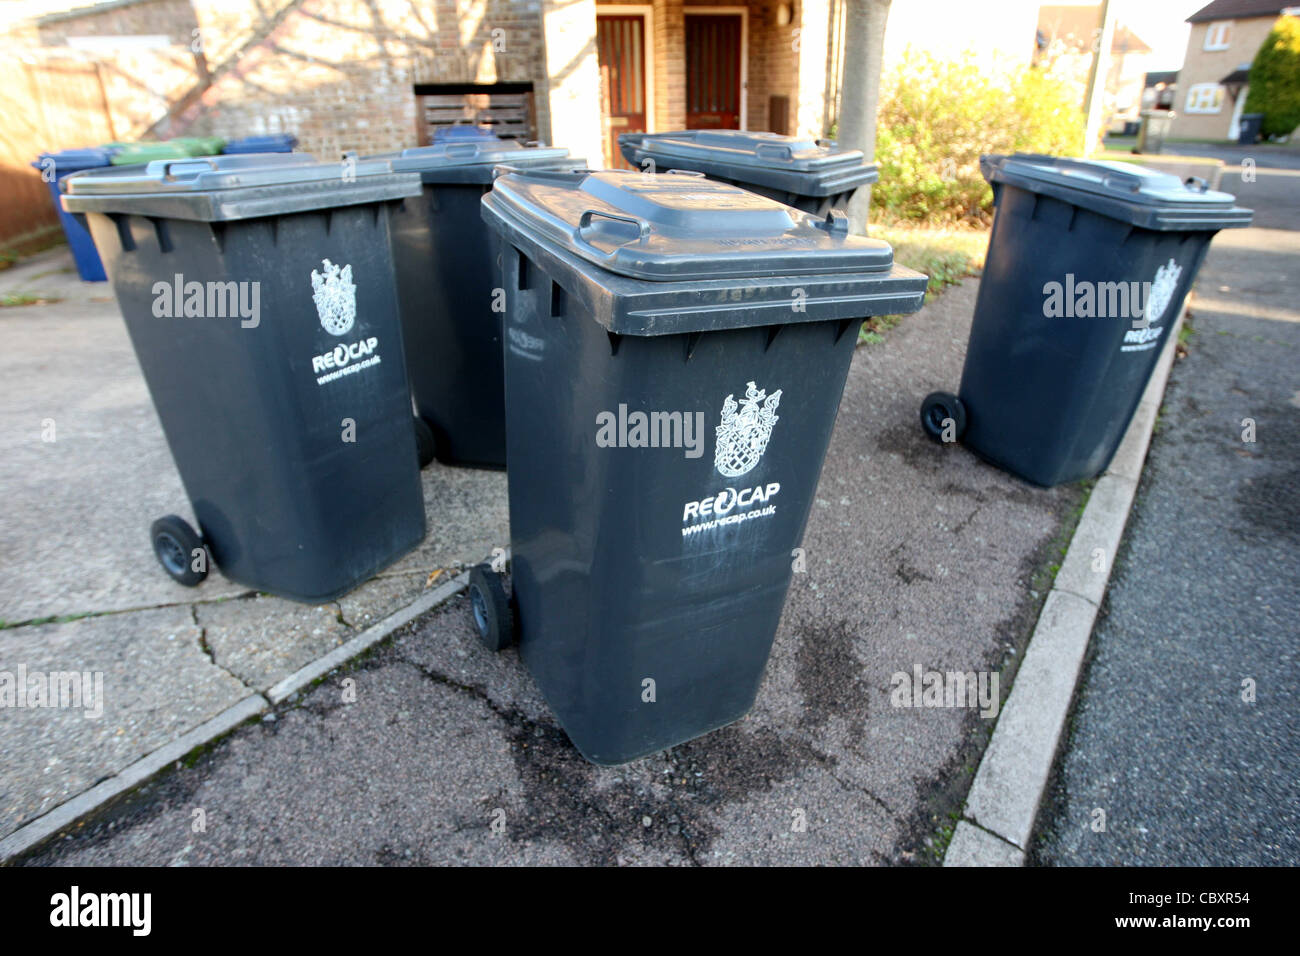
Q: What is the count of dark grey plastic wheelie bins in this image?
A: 5